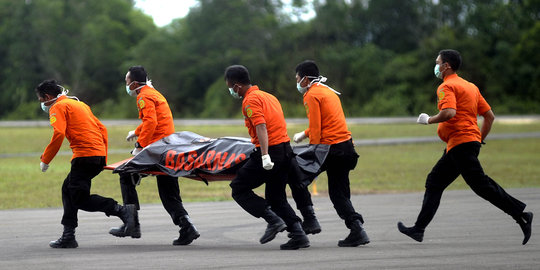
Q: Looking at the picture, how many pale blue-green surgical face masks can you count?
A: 5